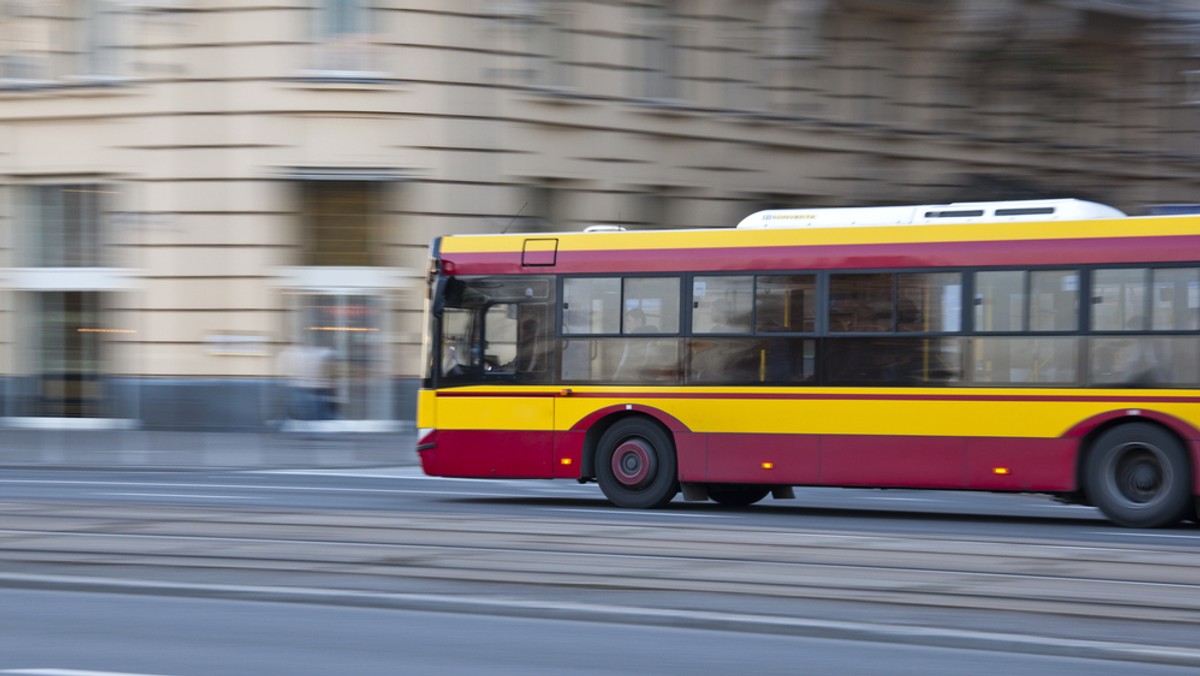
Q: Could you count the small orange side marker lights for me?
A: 3